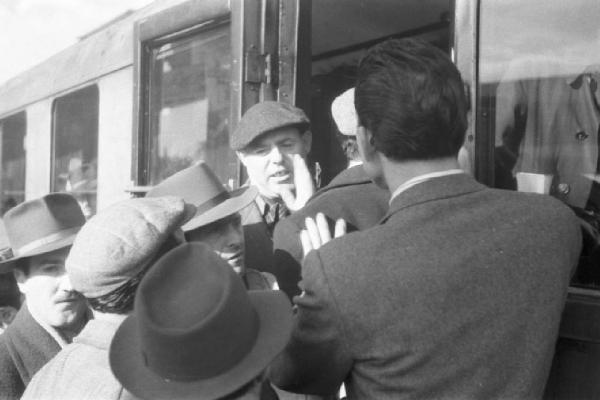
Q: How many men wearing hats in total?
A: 6